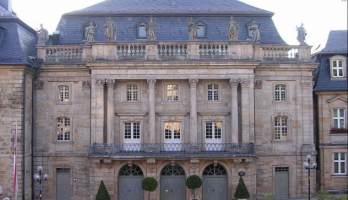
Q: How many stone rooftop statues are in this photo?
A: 8